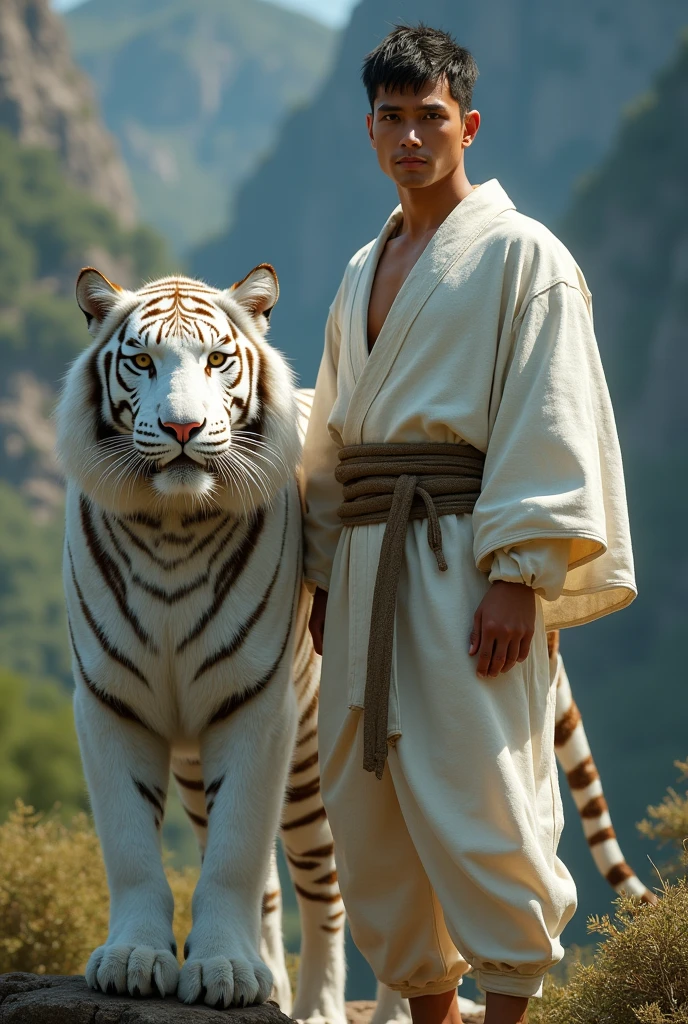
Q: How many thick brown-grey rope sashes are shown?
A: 1